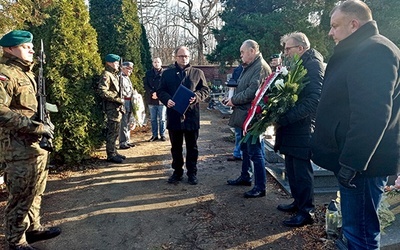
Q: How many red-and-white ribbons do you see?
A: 1